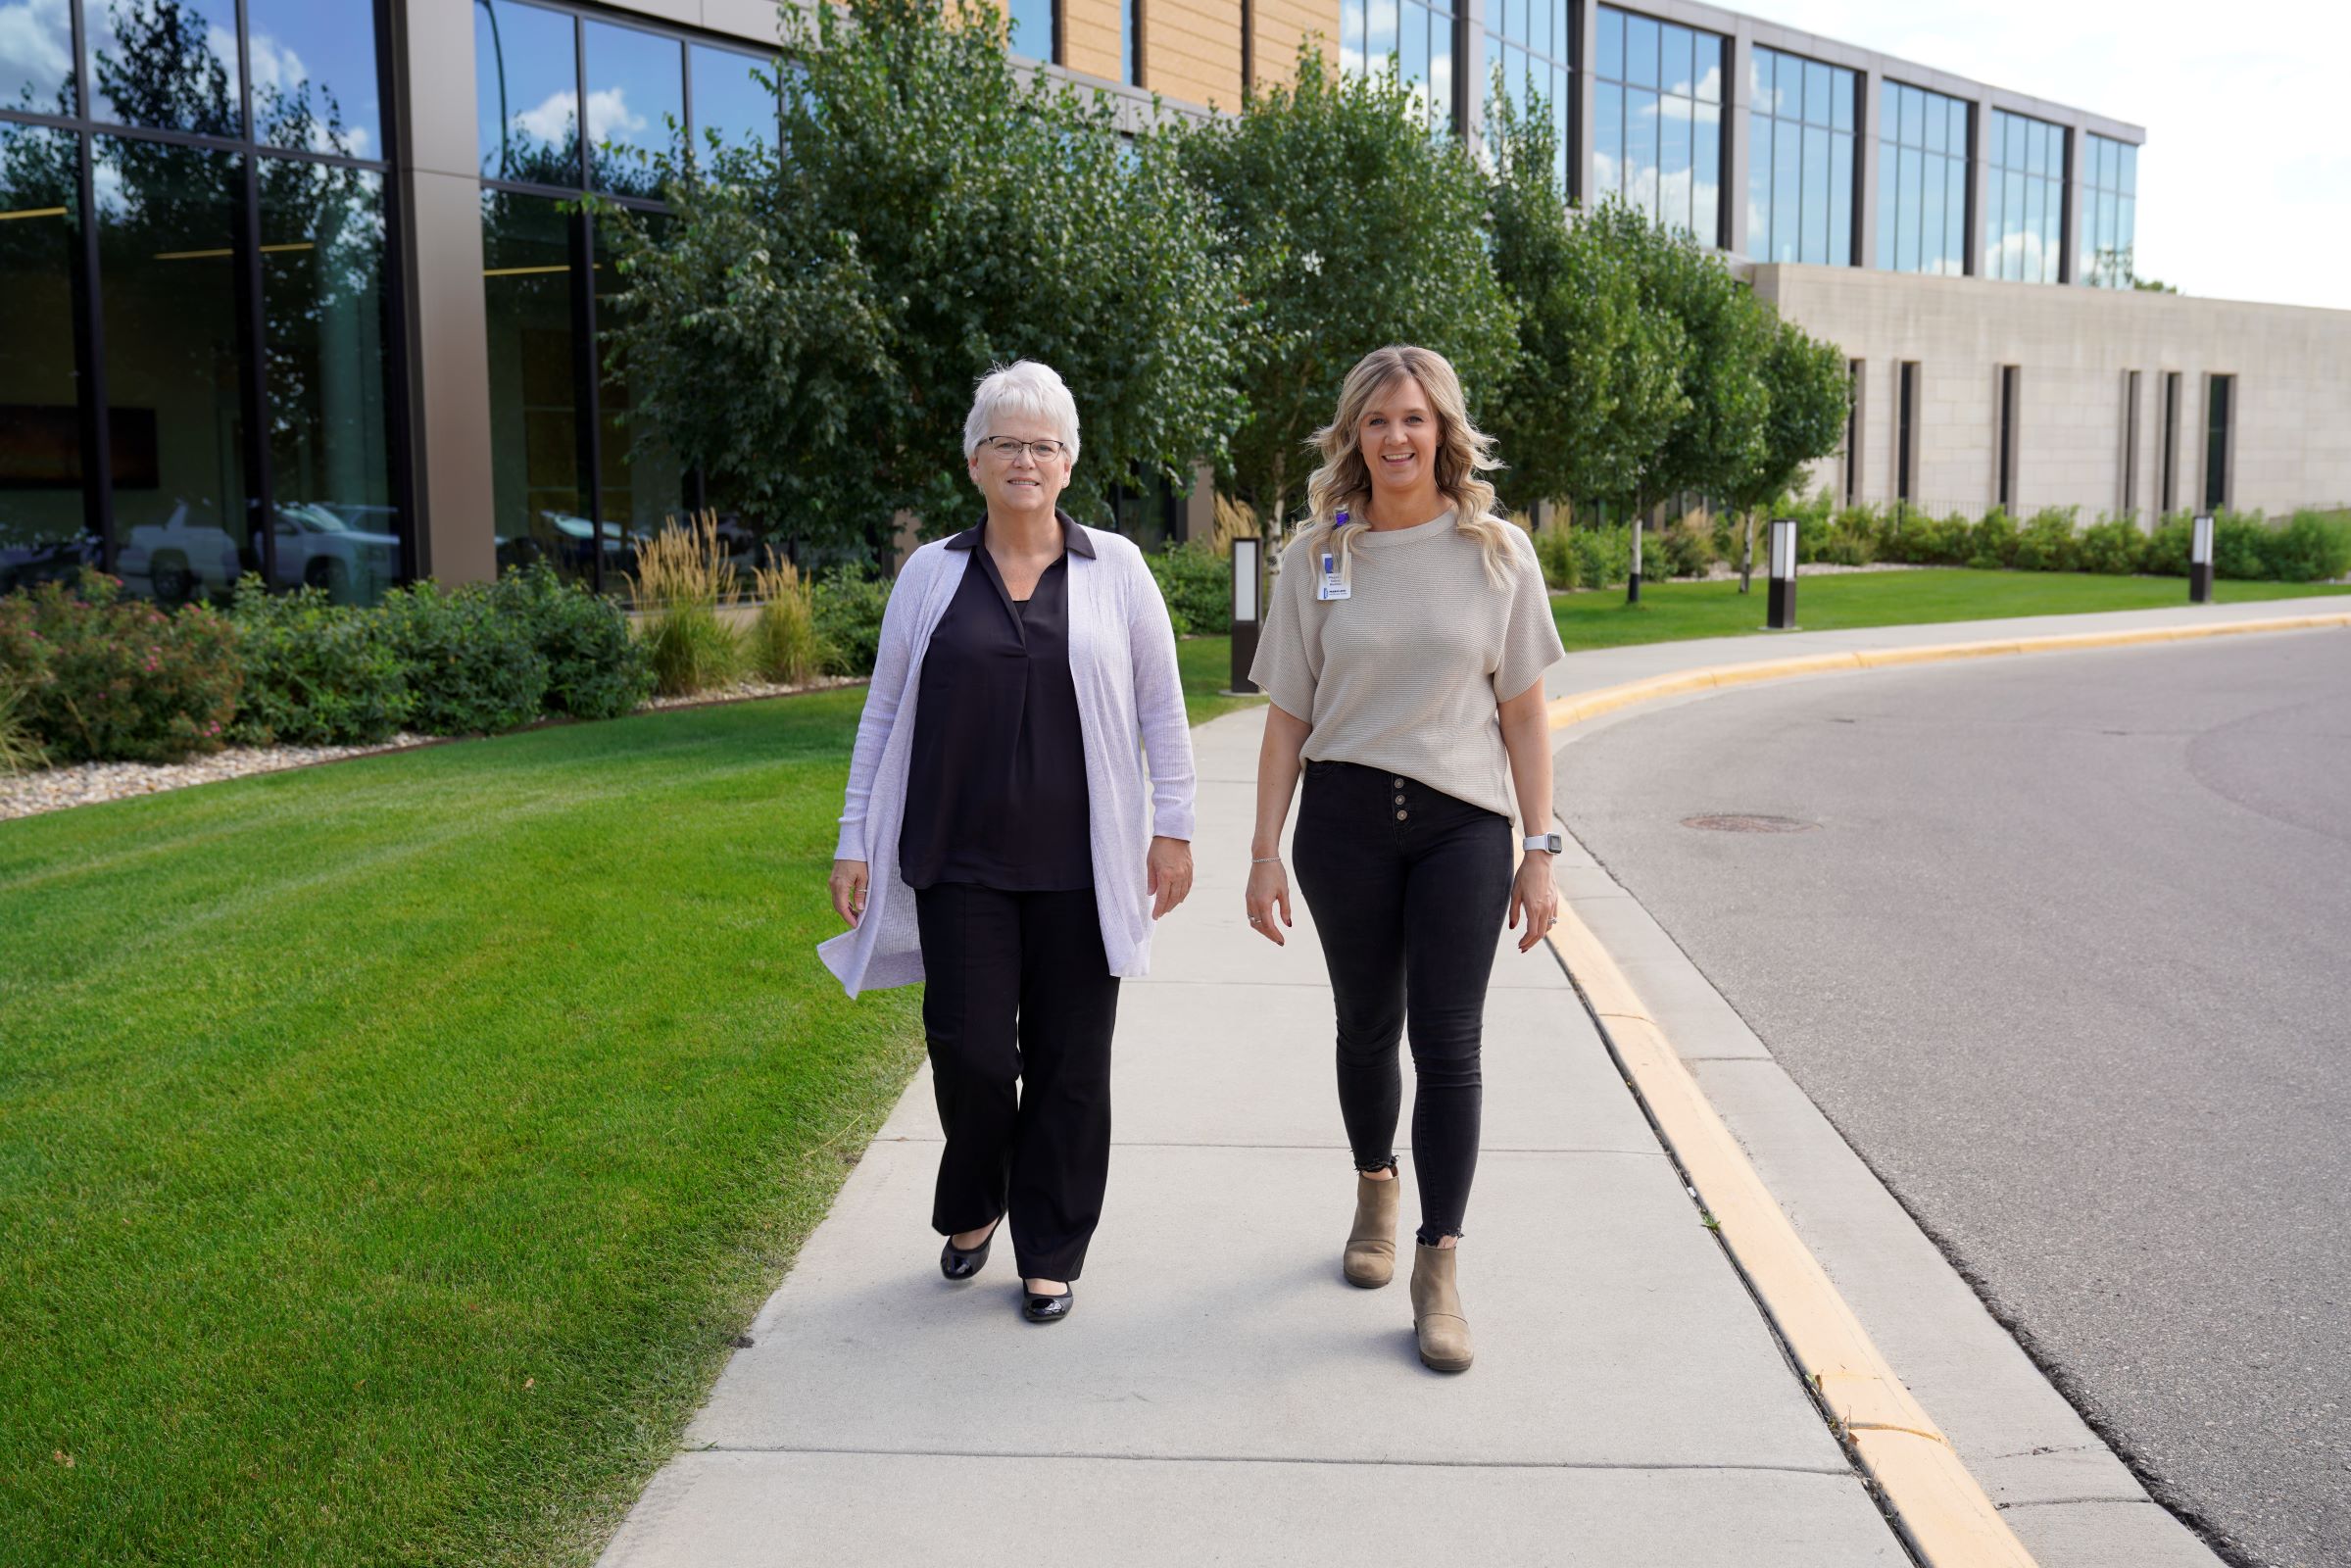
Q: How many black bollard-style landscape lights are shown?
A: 3